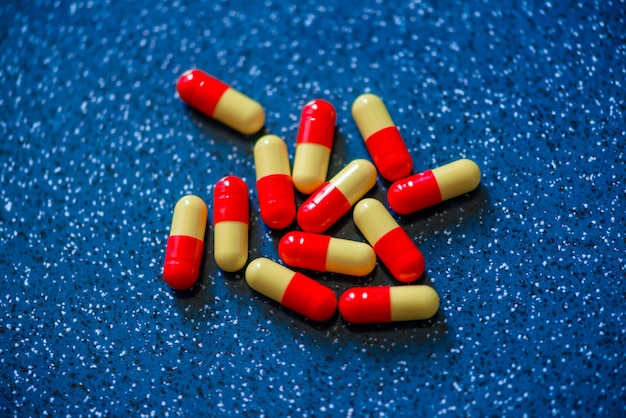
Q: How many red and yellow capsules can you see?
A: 12